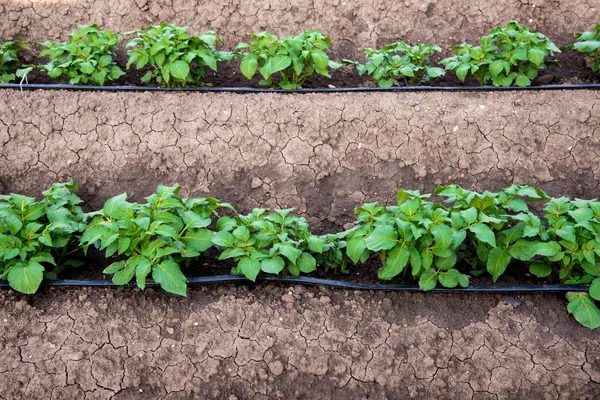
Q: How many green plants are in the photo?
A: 13